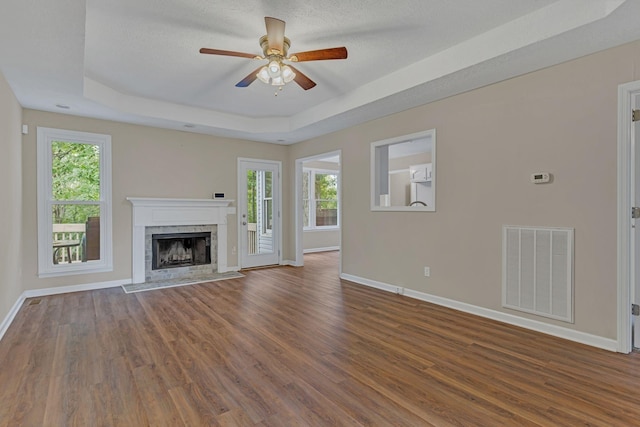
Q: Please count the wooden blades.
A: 5